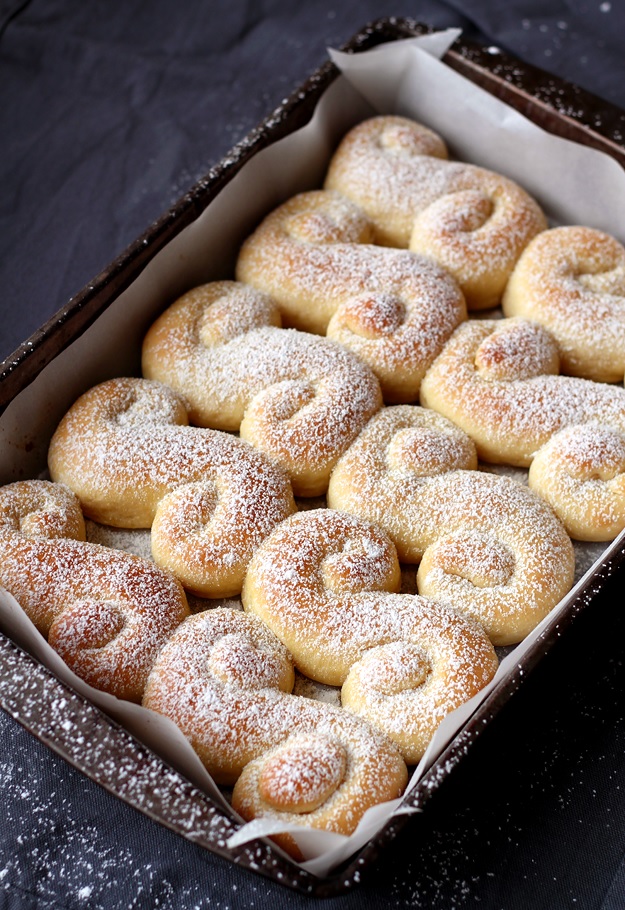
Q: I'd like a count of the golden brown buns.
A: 10